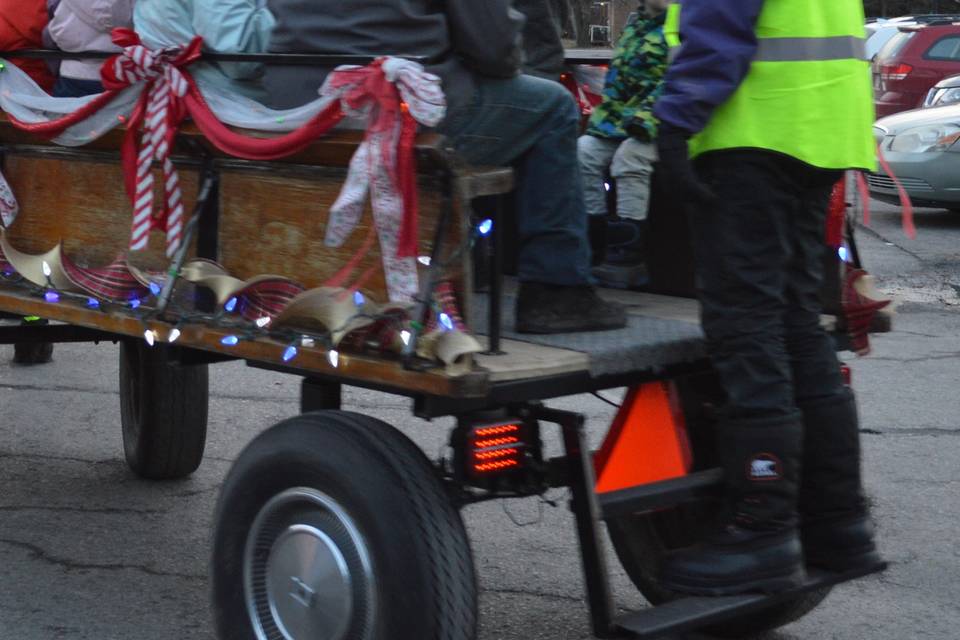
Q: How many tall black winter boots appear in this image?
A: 2